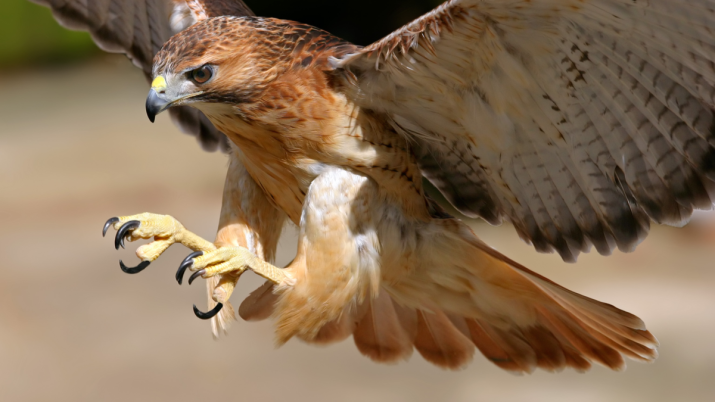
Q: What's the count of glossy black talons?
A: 8